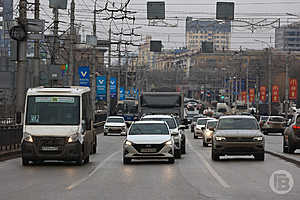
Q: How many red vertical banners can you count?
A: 5